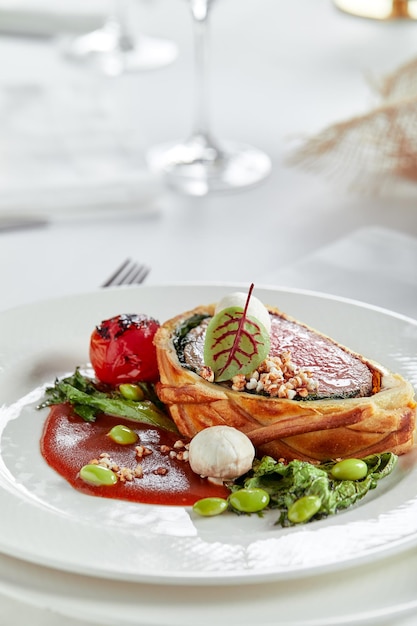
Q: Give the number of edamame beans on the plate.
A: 7